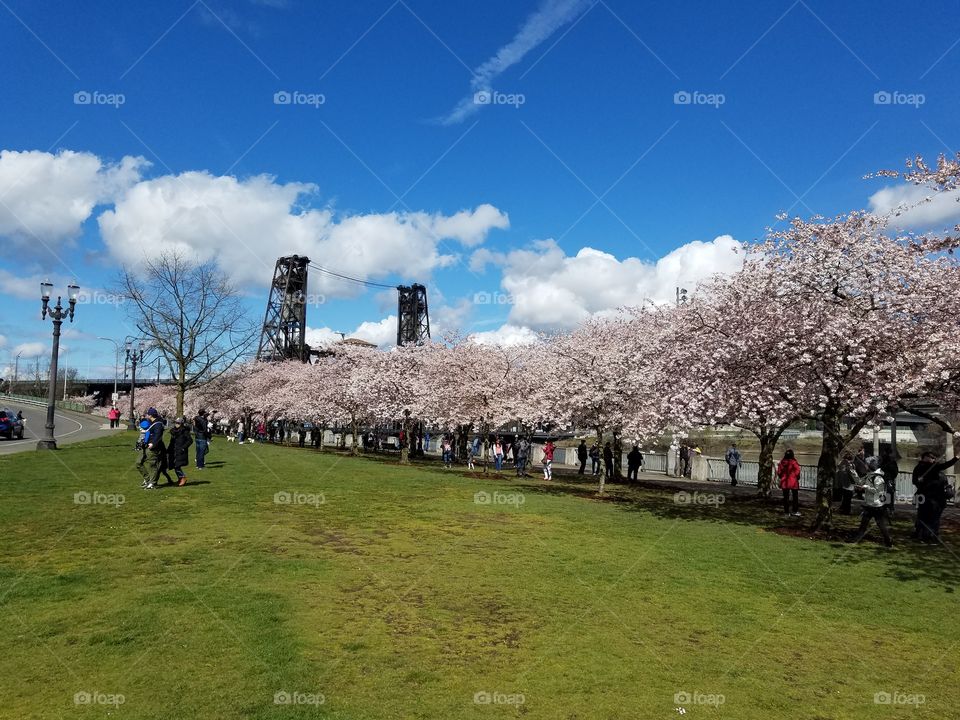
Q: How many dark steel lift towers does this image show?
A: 2